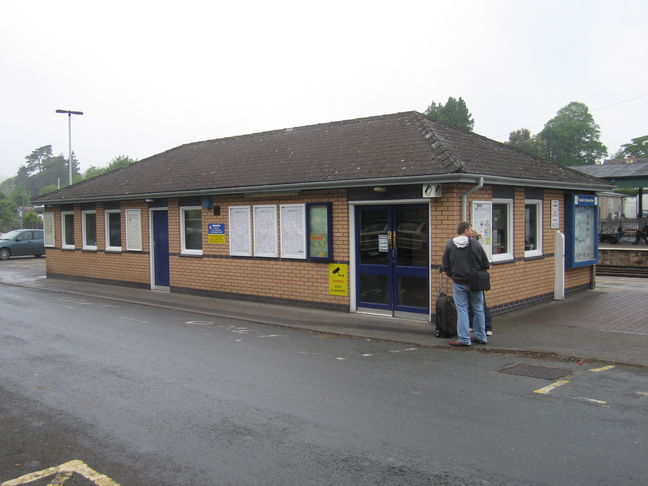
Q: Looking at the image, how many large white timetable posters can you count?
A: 3